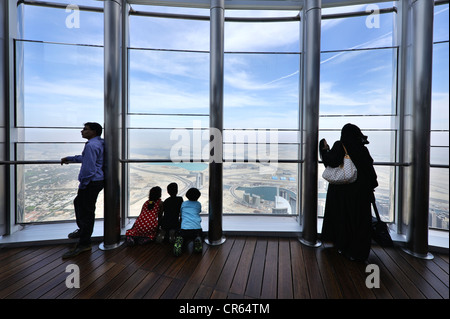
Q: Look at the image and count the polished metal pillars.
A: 4